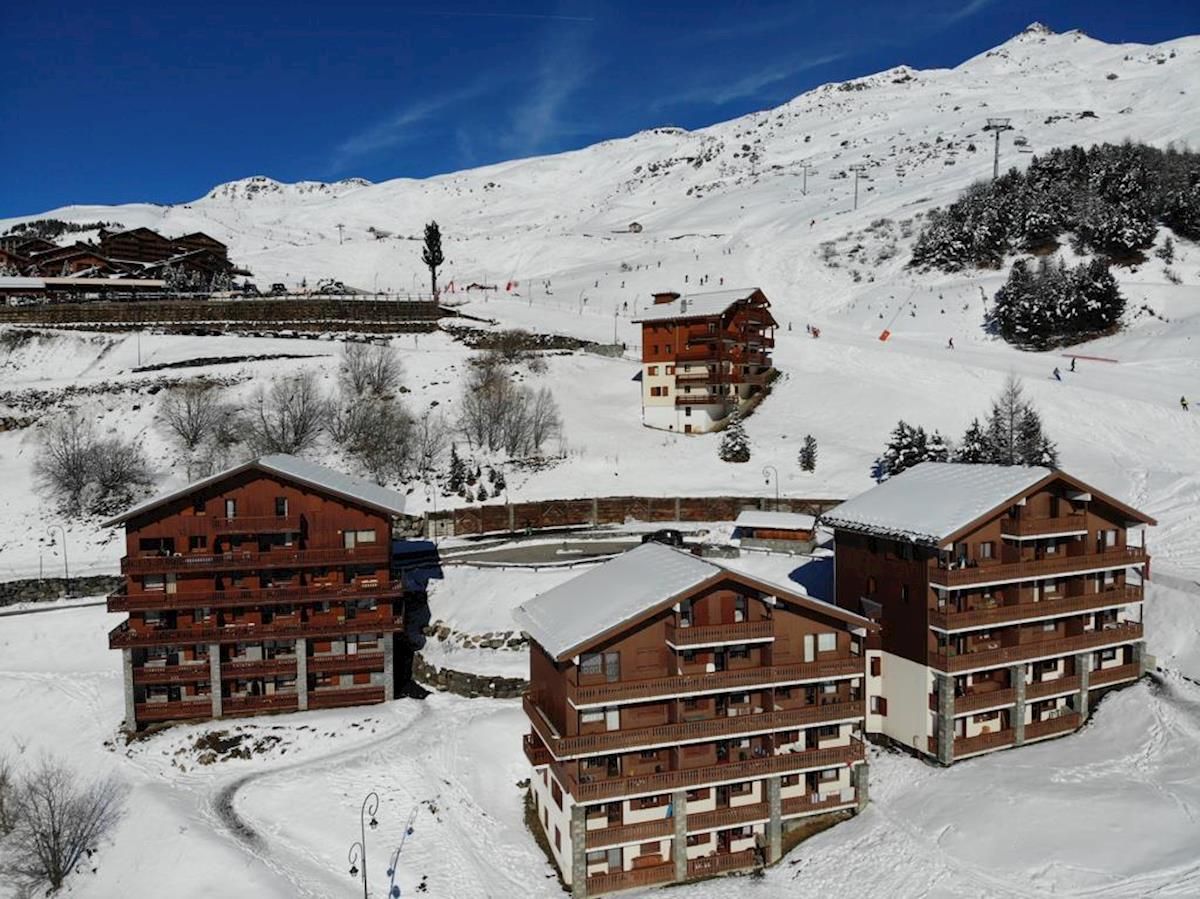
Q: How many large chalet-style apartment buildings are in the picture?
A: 4